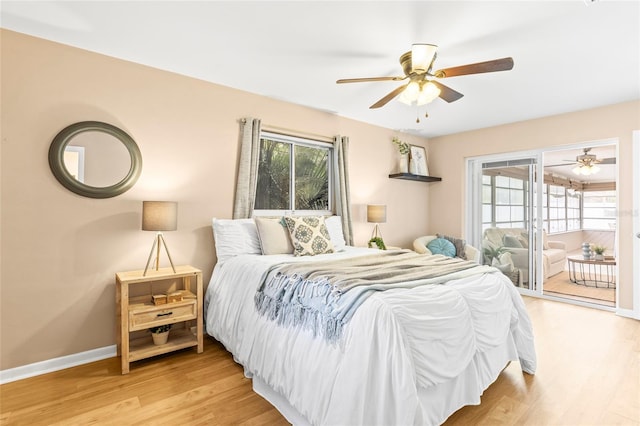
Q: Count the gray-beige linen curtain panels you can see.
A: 2